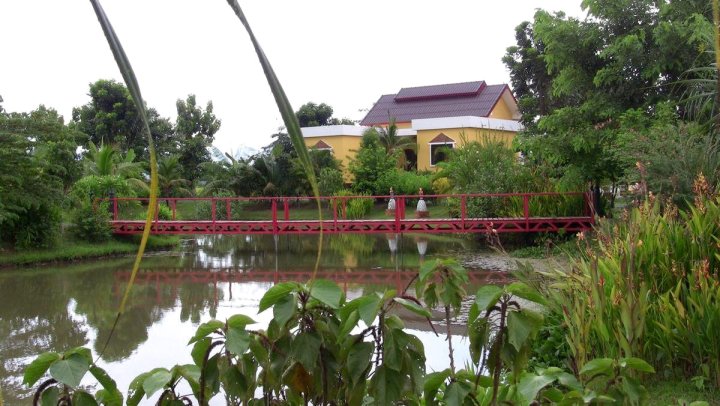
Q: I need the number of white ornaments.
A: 2